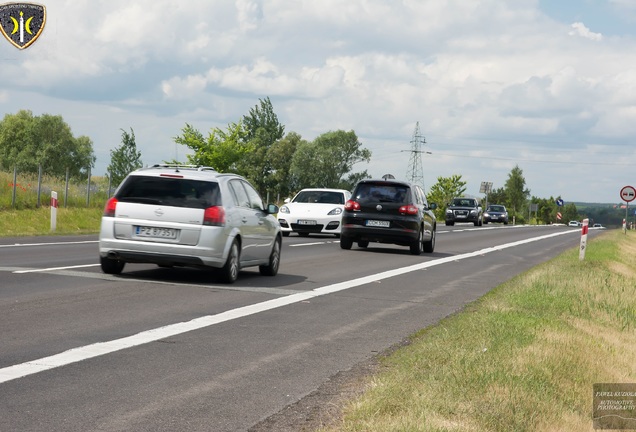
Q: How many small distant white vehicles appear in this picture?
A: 2